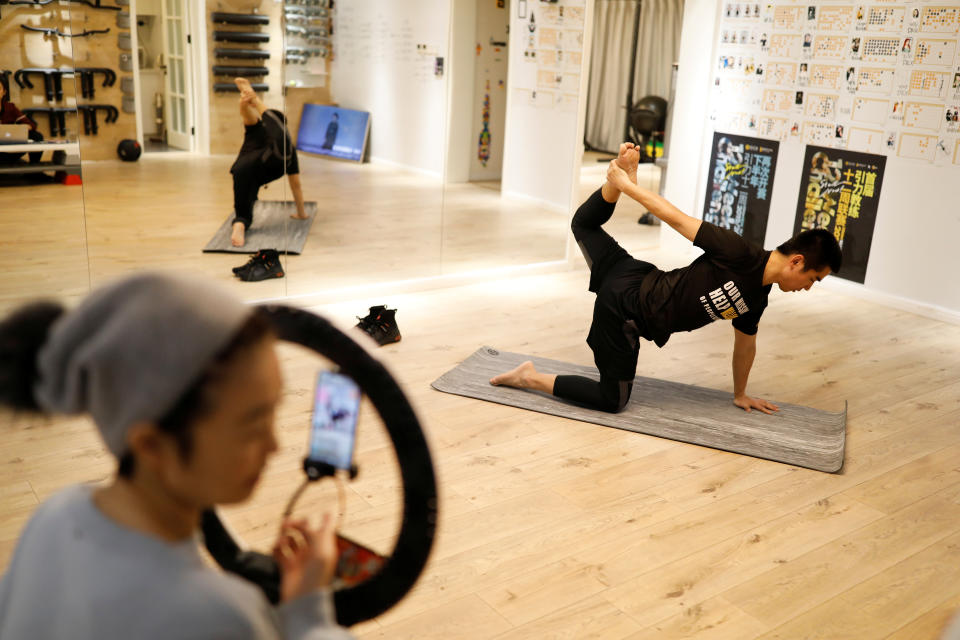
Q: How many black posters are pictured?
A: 2